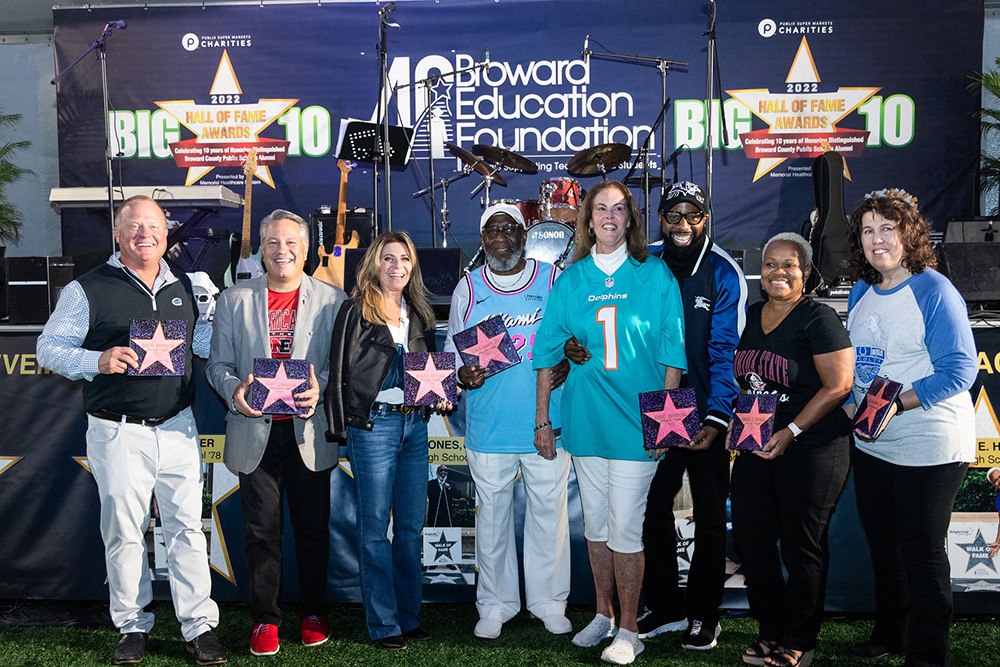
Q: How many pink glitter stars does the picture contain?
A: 7